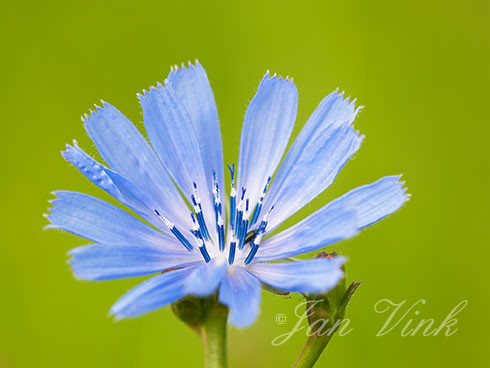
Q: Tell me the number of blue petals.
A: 15